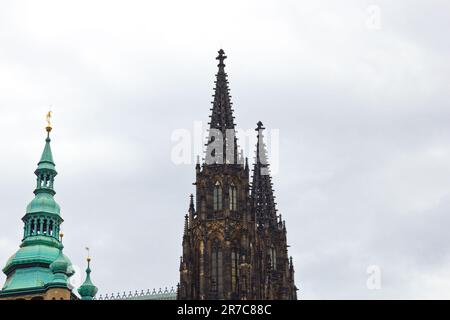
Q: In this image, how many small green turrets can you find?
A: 2